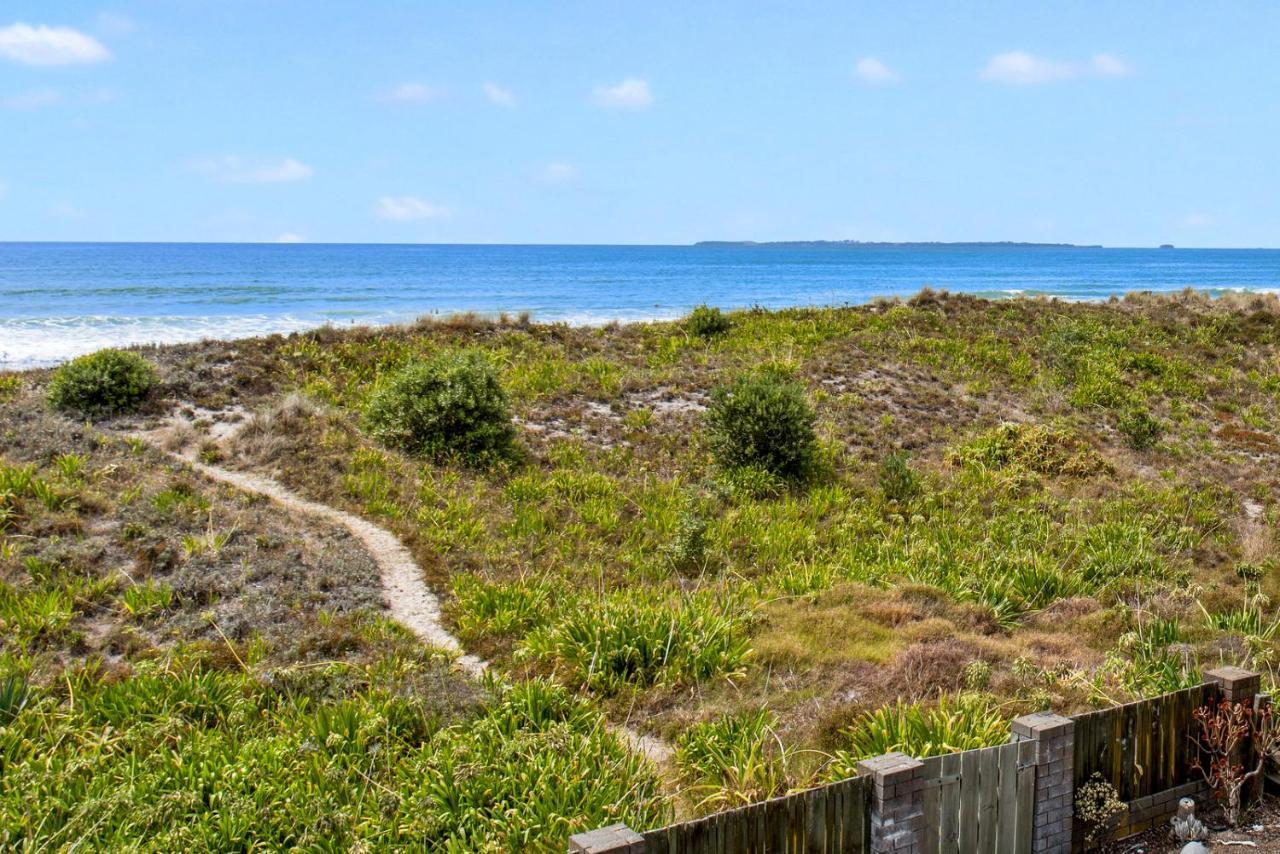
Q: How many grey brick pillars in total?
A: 4